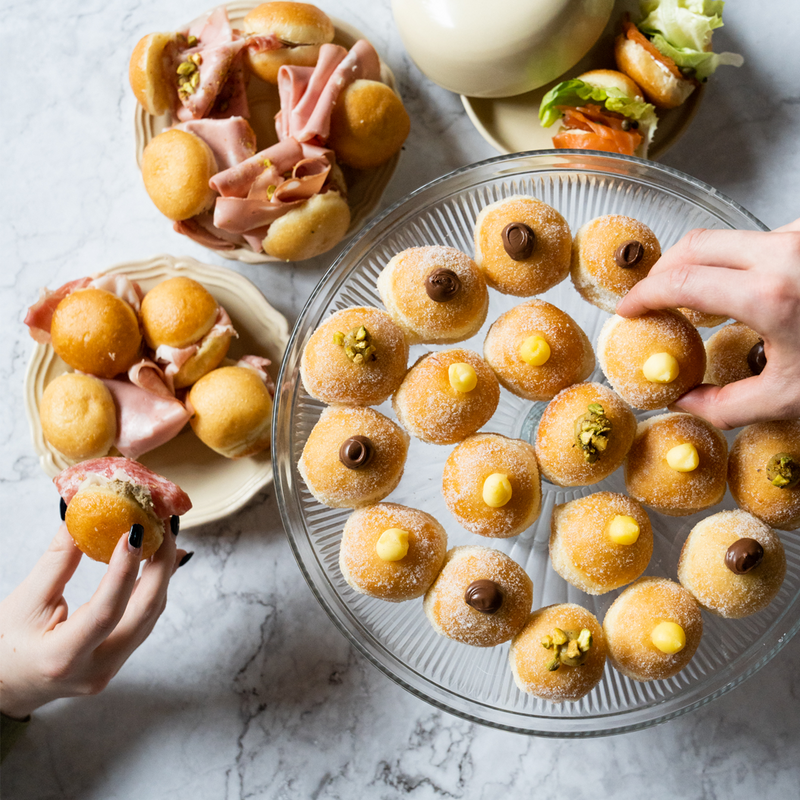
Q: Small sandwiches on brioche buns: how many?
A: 12